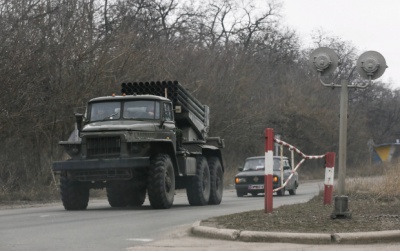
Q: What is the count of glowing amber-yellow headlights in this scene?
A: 2